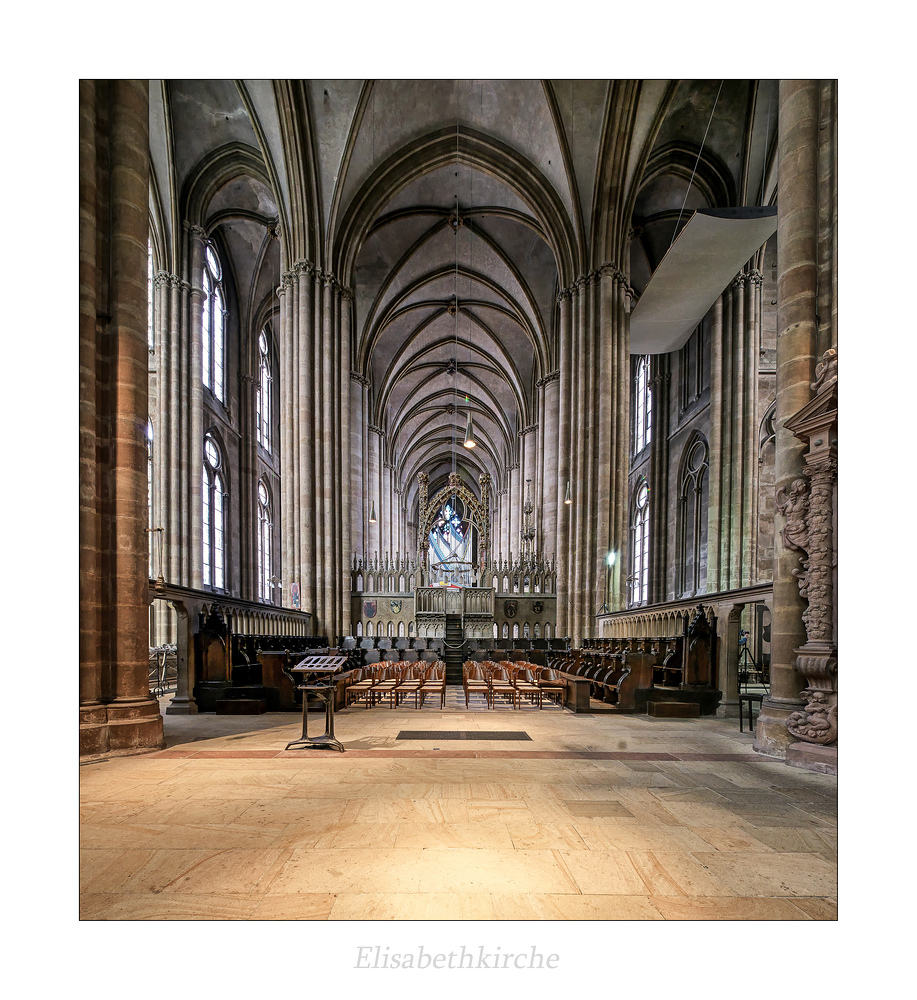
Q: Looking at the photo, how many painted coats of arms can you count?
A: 4